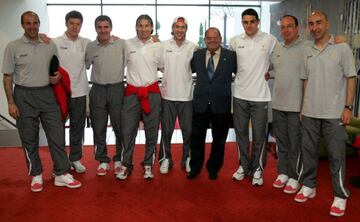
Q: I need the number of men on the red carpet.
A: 9